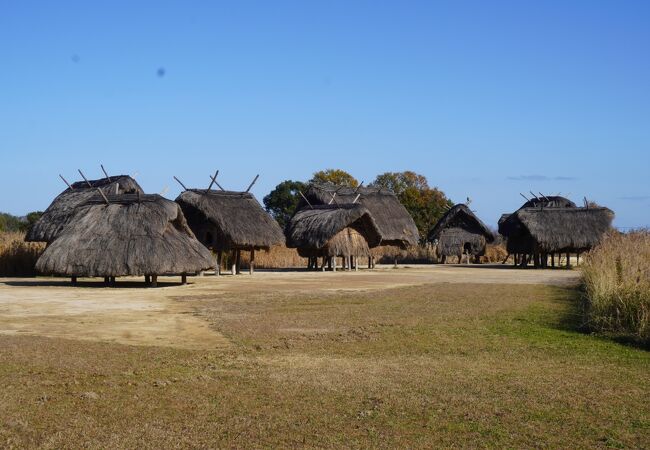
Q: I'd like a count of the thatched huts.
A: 8